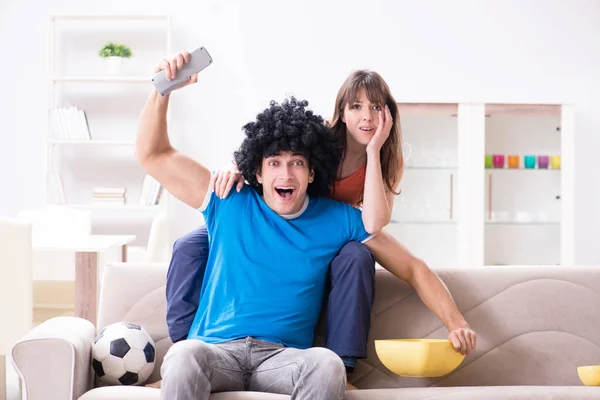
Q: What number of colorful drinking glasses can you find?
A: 6